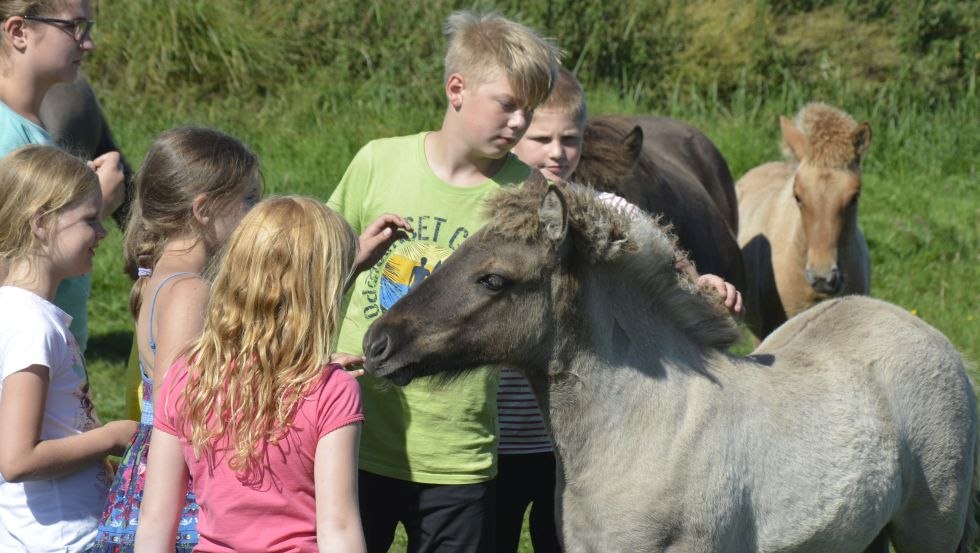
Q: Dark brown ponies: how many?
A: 1